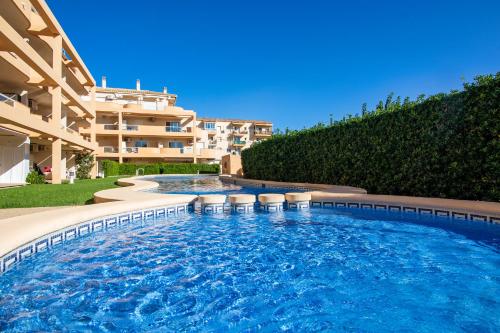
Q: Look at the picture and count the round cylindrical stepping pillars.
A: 4